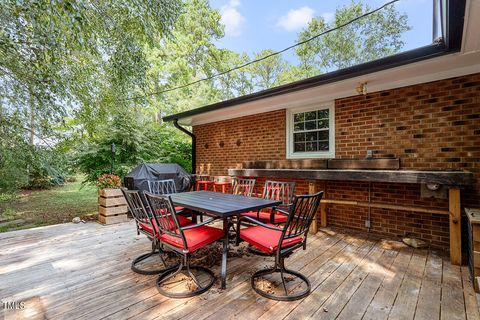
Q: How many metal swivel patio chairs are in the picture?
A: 6